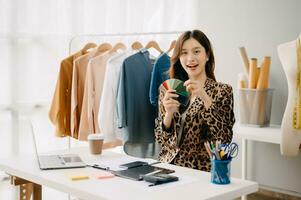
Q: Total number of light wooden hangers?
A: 6